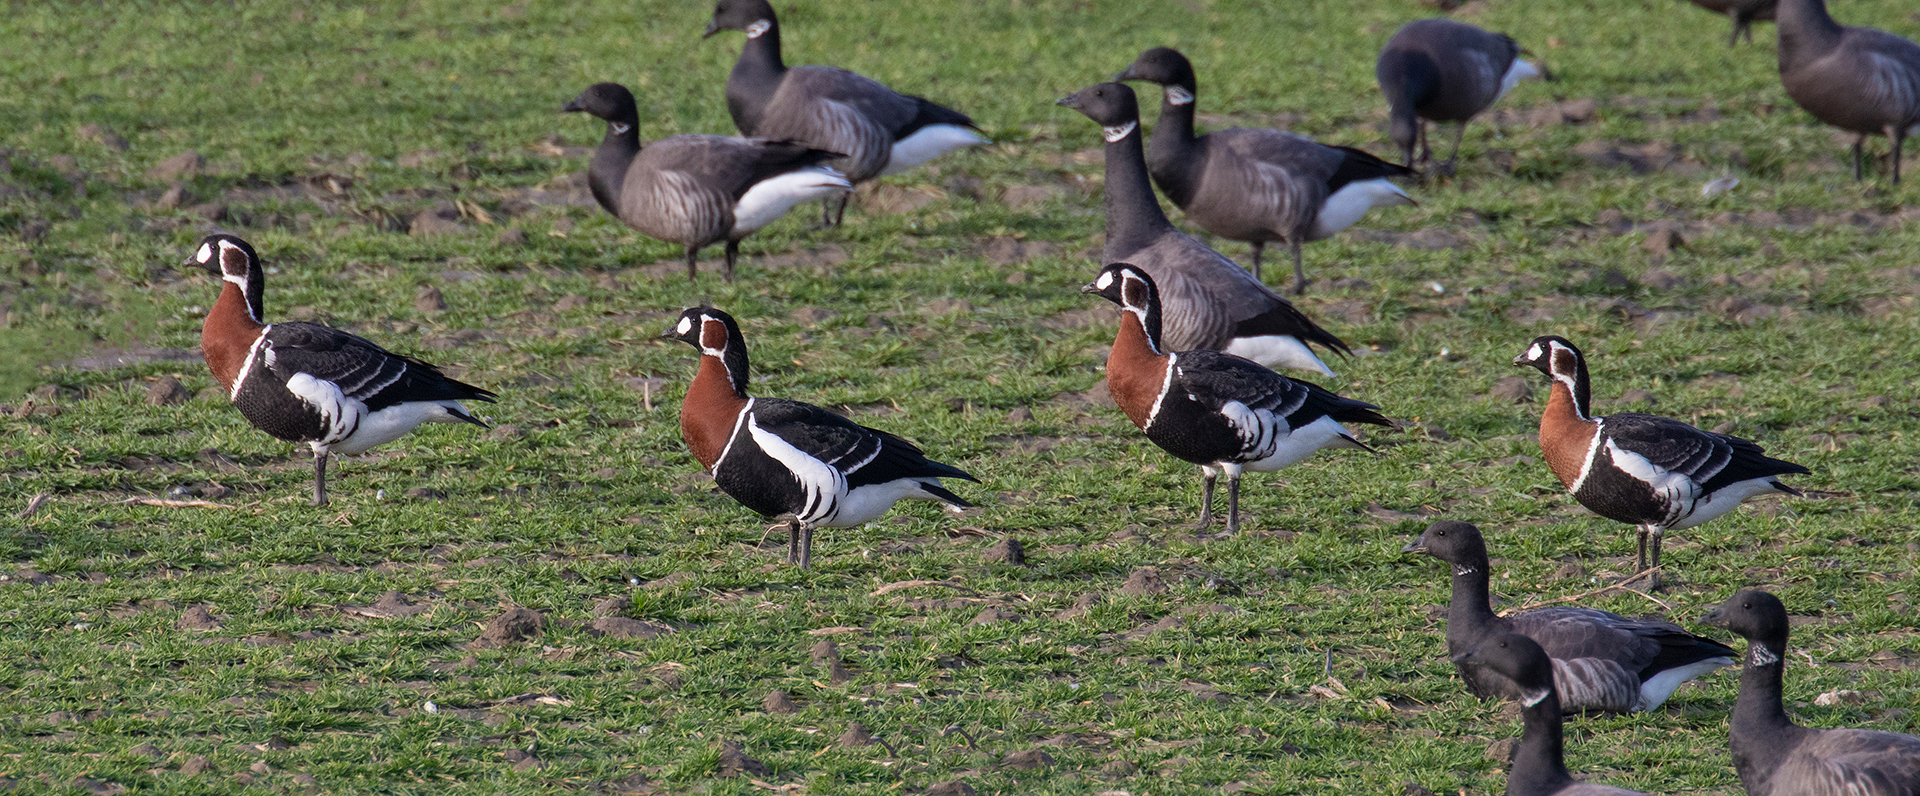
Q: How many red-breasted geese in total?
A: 4